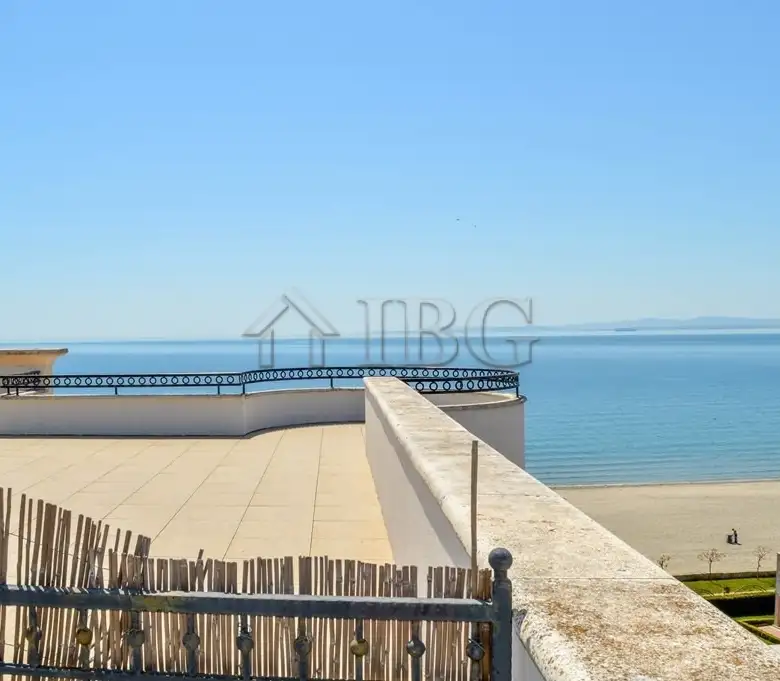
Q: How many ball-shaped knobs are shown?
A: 10